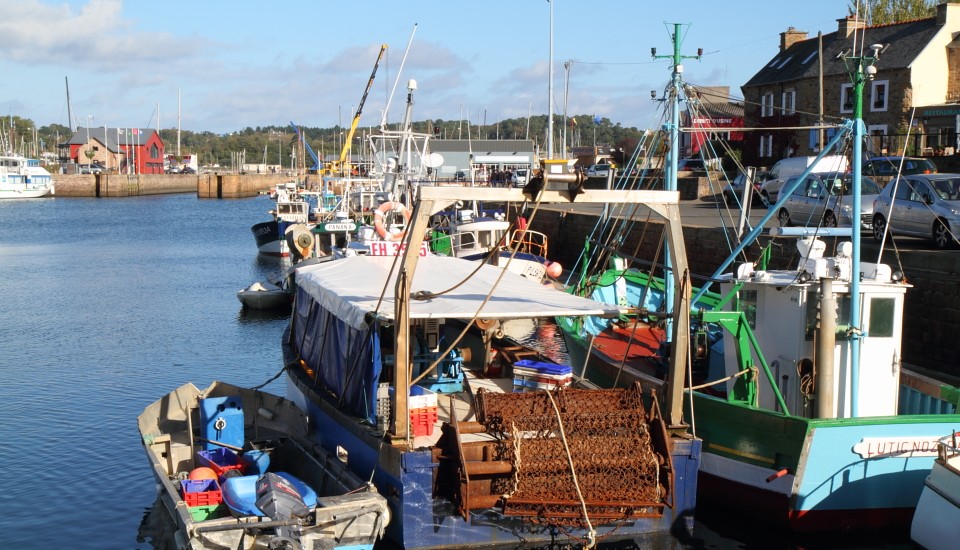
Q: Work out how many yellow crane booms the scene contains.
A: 1